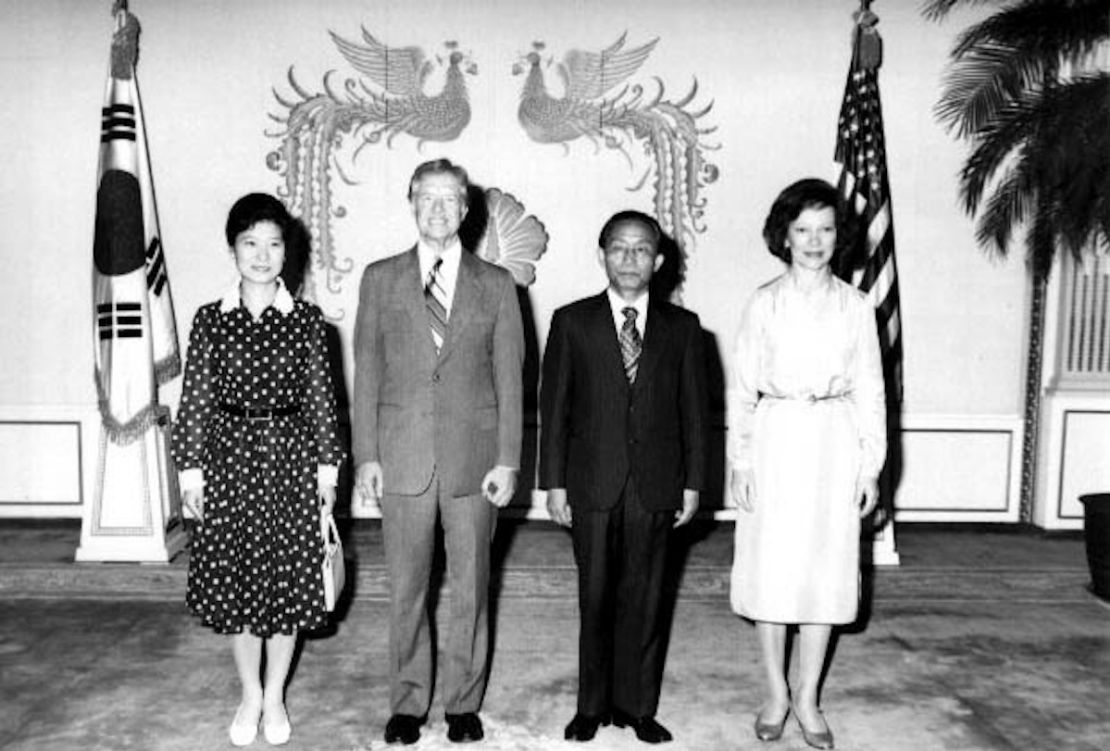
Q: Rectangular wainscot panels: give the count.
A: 3